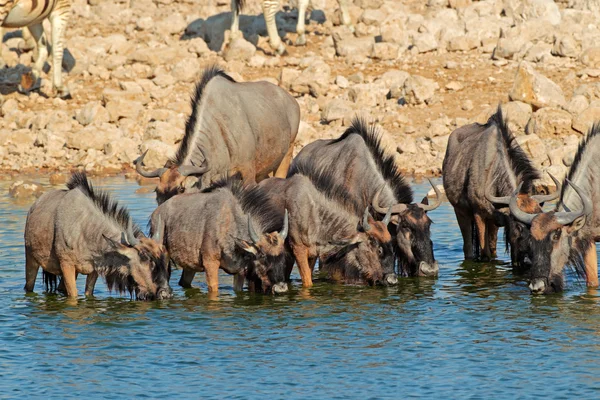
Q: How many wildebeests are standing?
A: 7